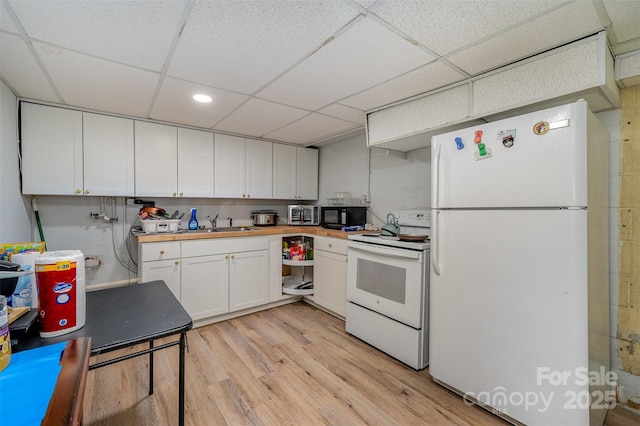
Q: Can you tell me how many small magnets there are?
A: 5